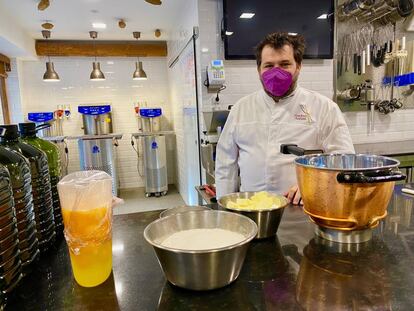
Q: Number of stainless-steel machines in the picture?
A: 3